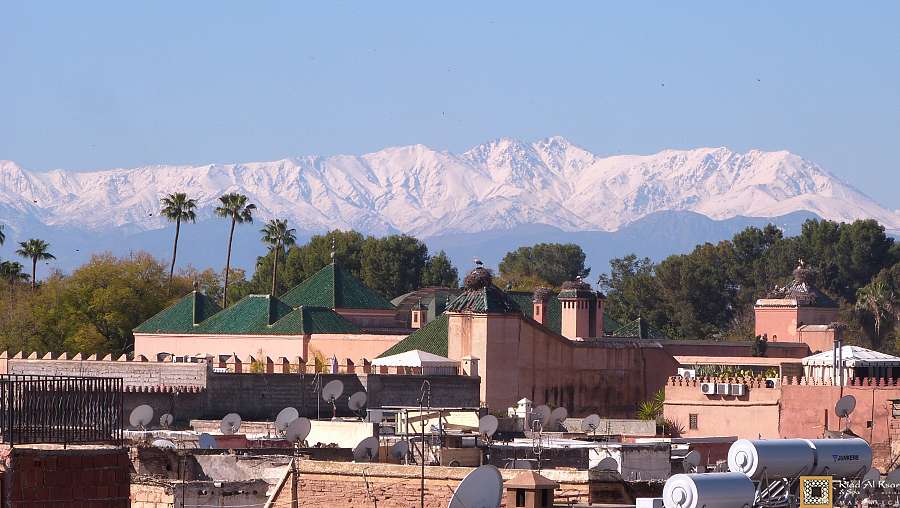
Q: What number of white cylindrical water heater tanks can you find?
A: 3